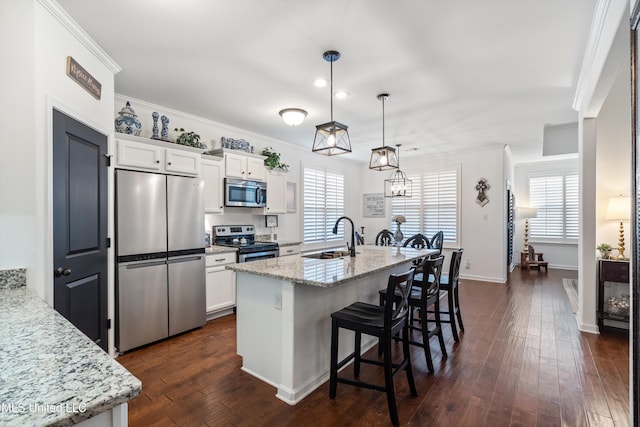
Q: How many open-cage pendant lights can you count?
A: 3